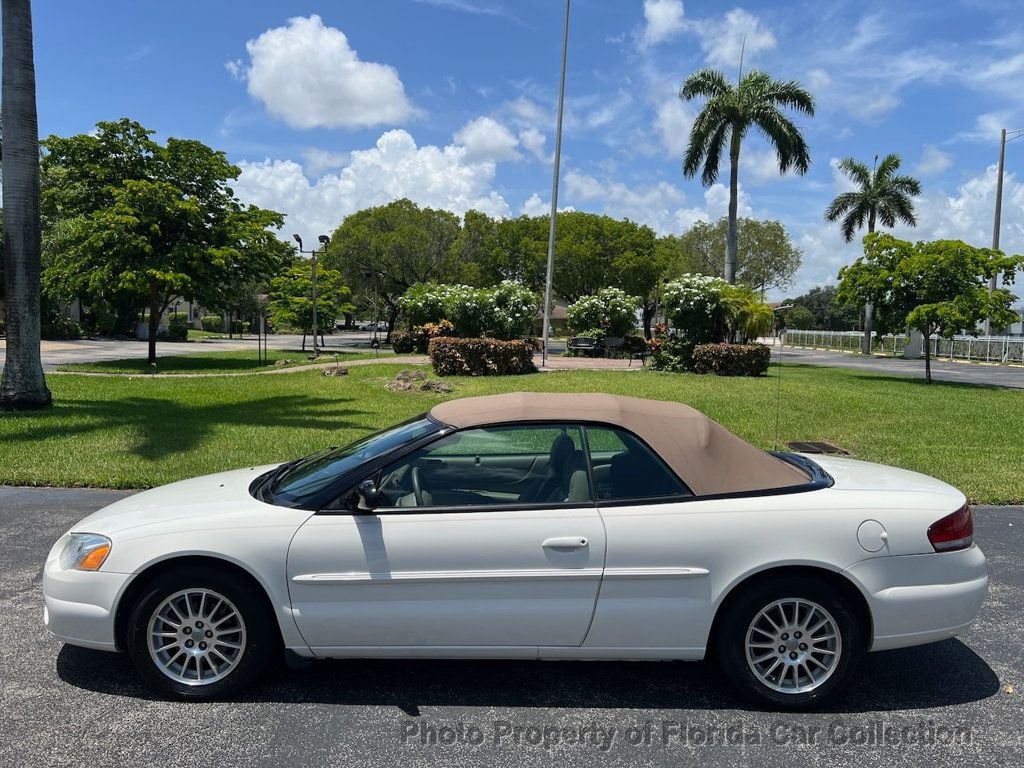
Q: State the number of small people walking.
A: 0